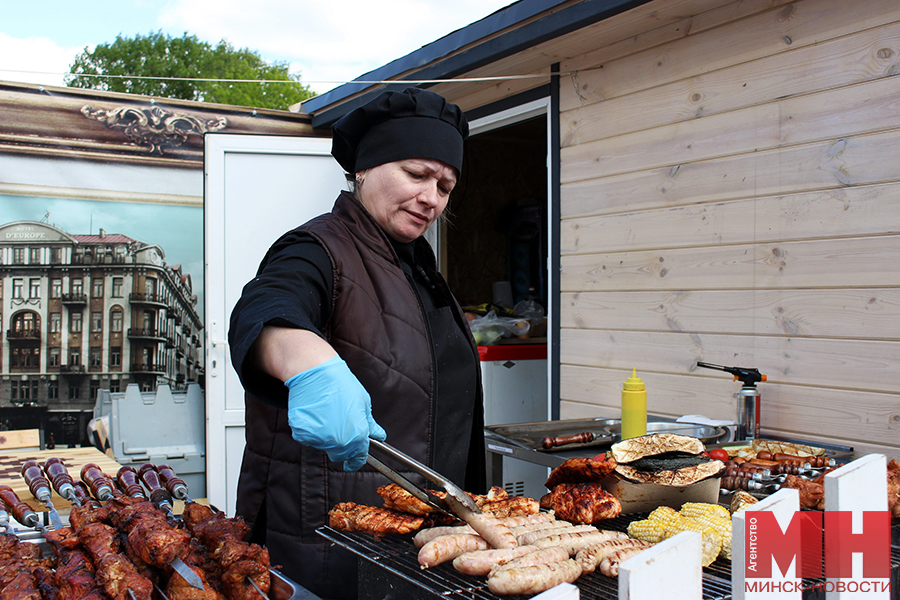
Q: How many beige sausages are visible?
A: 12